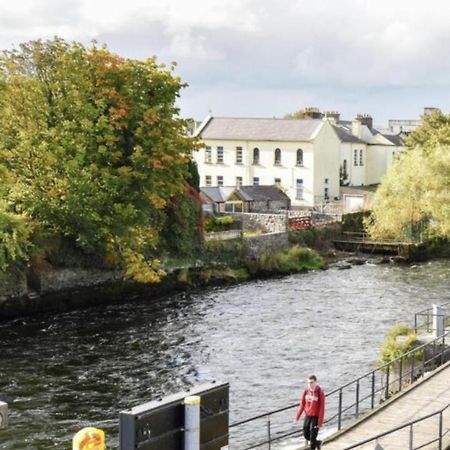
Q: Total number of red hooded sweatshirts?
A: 1